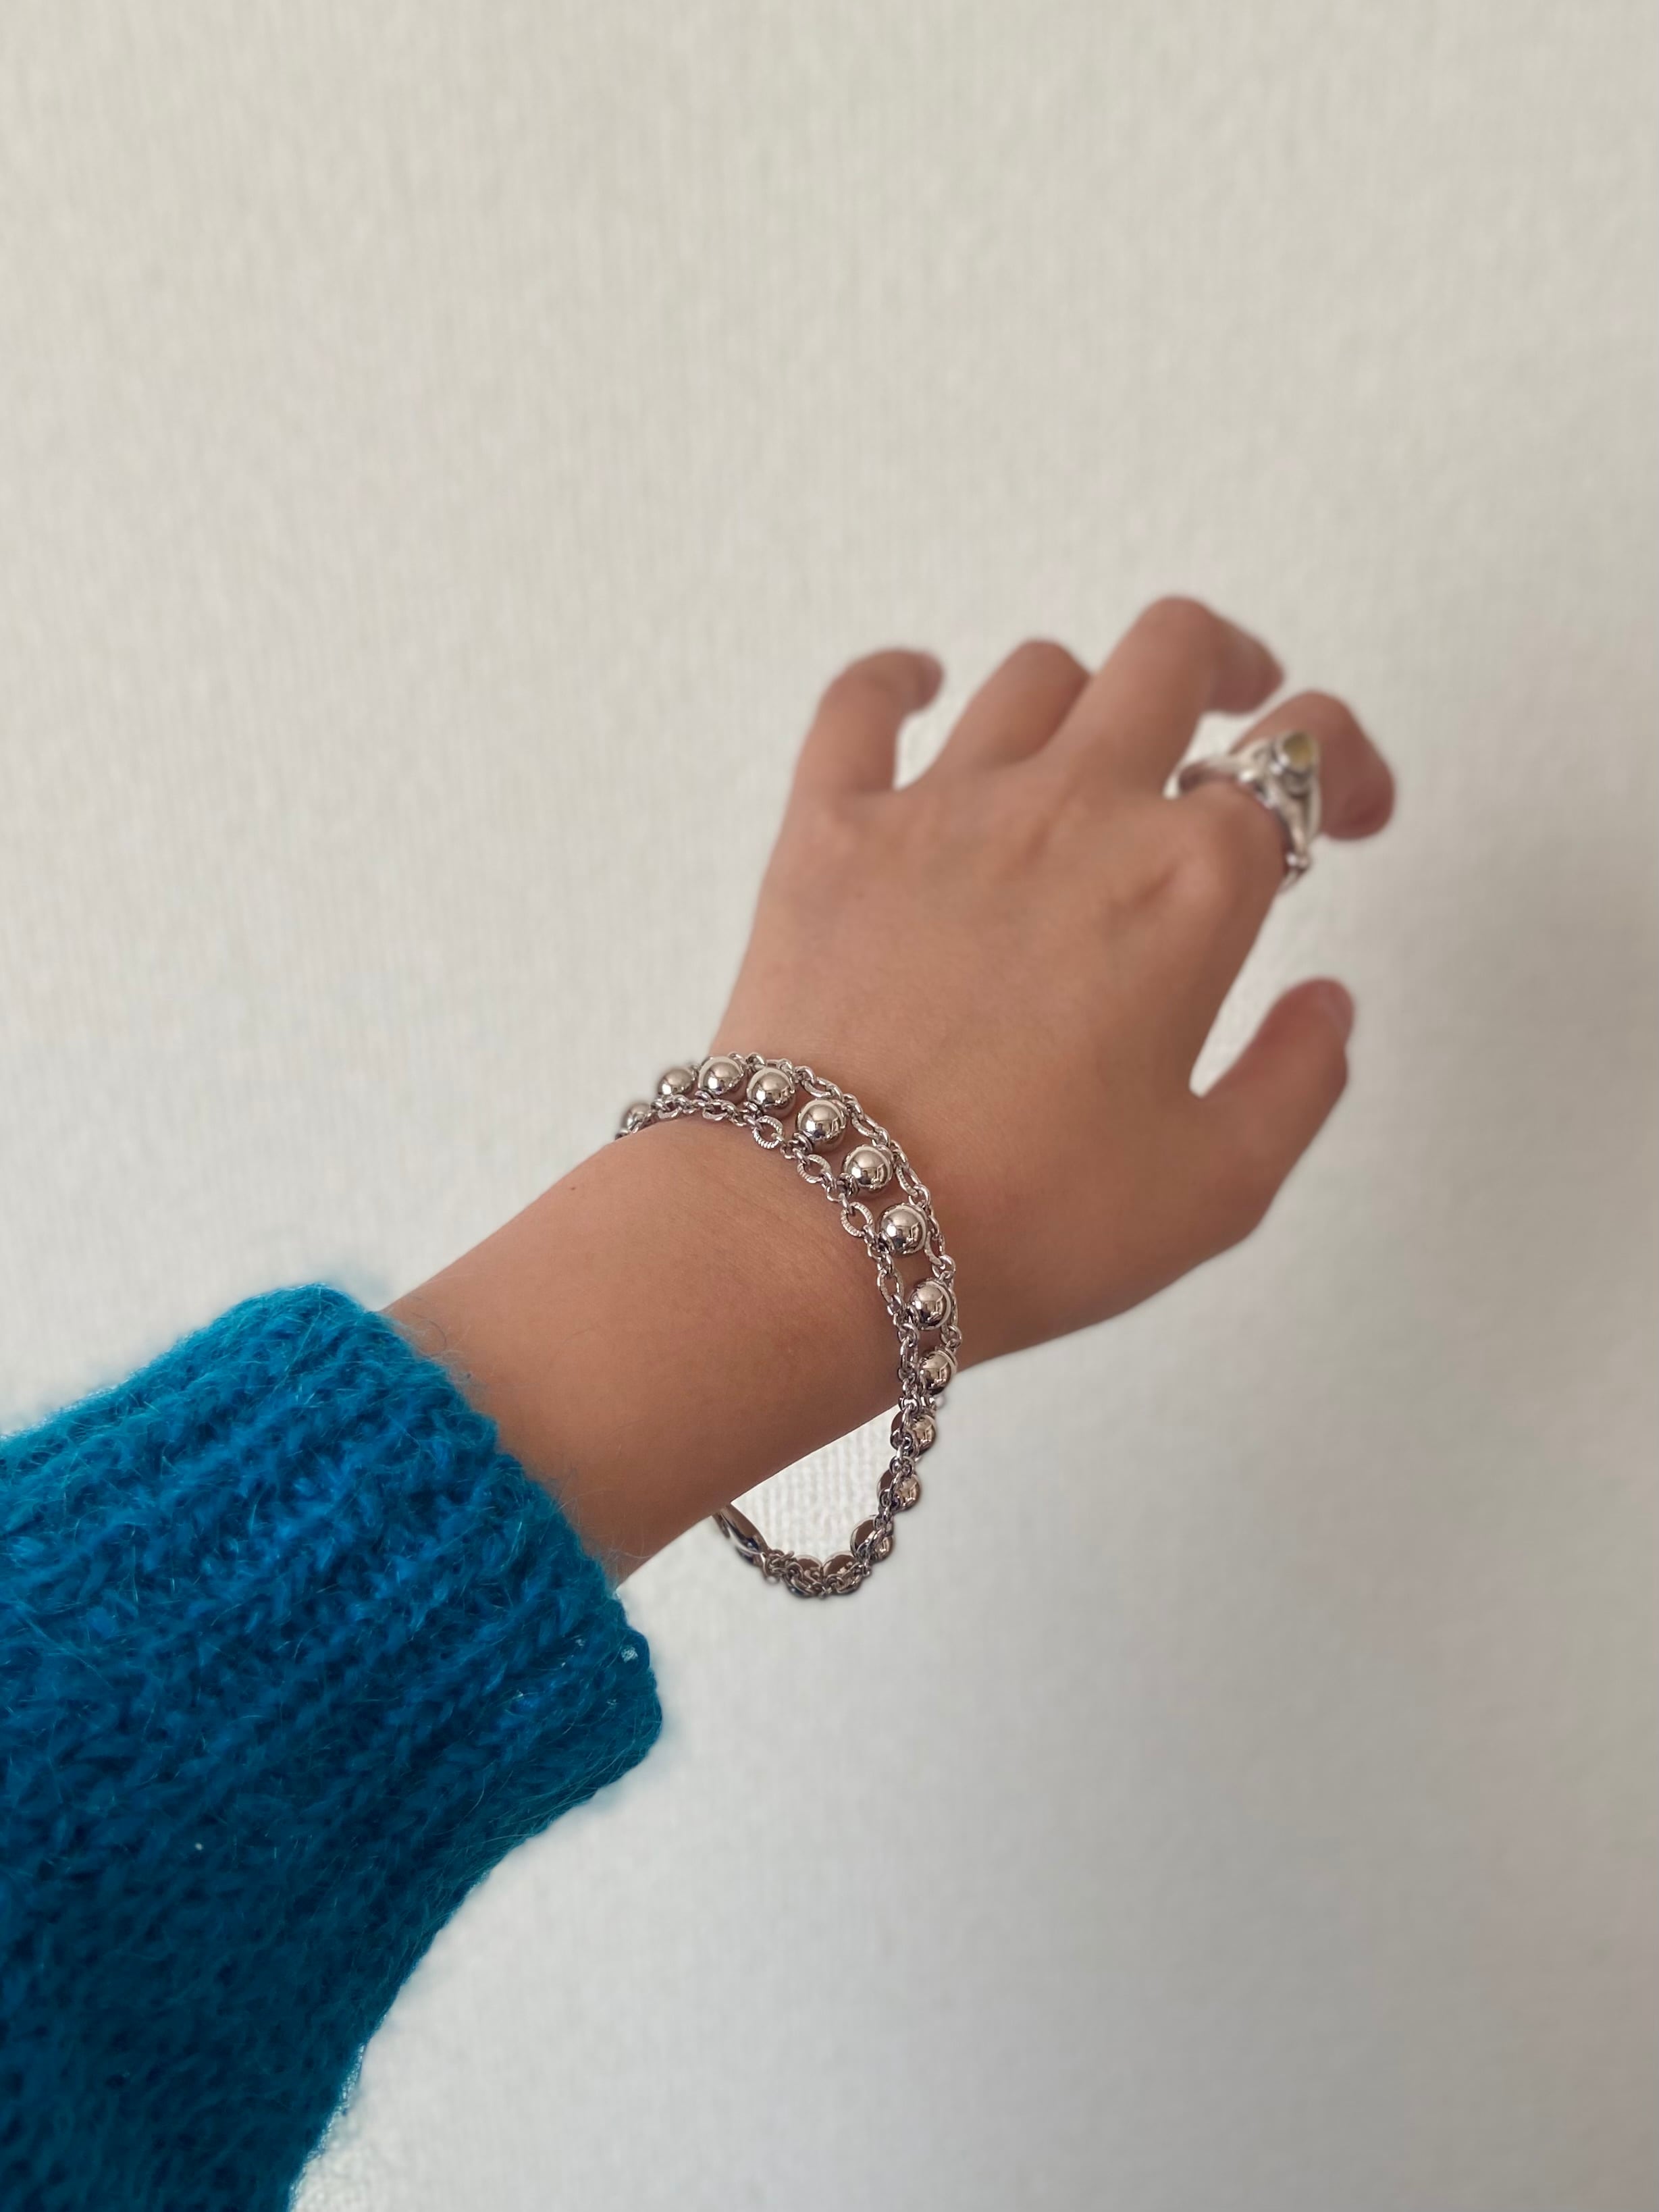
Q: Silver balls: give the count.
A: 14